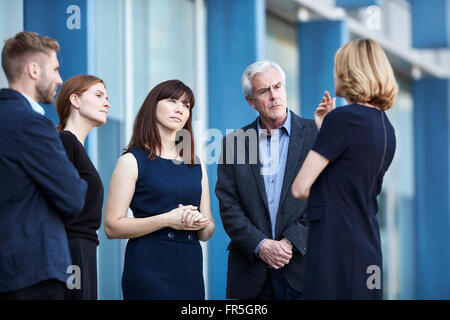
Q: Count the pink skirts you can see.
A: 0